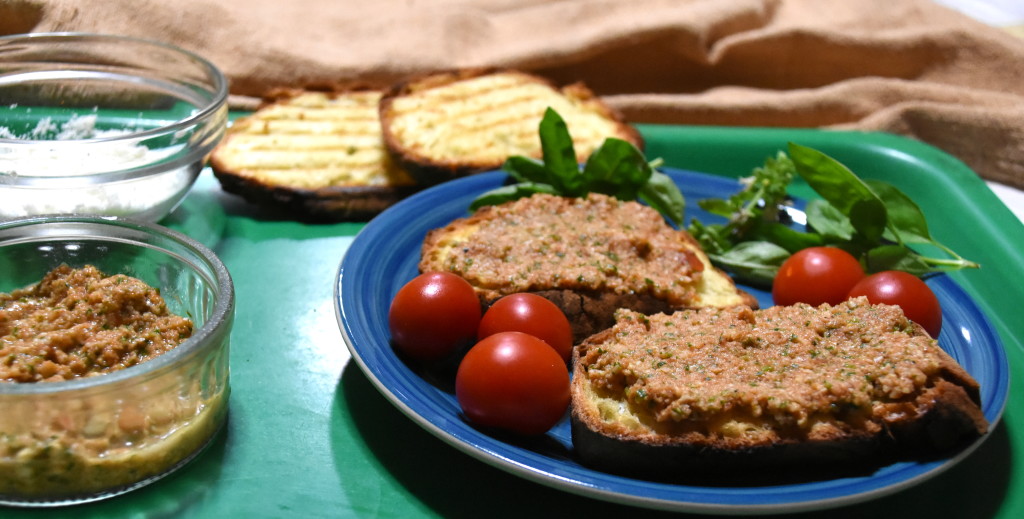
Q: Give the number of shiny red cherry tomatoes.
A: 5